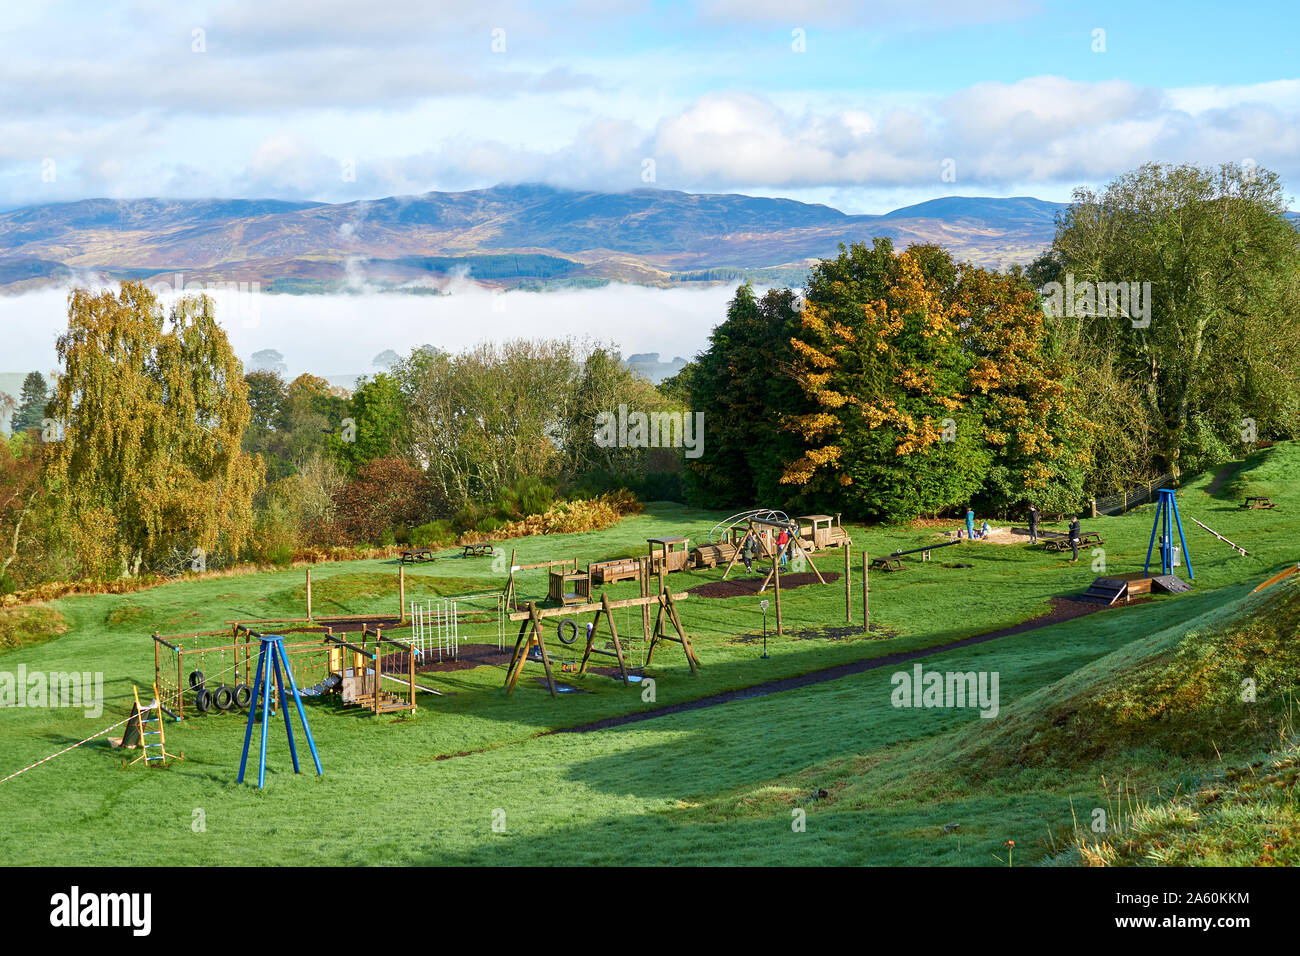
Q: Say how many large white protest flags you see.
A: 0